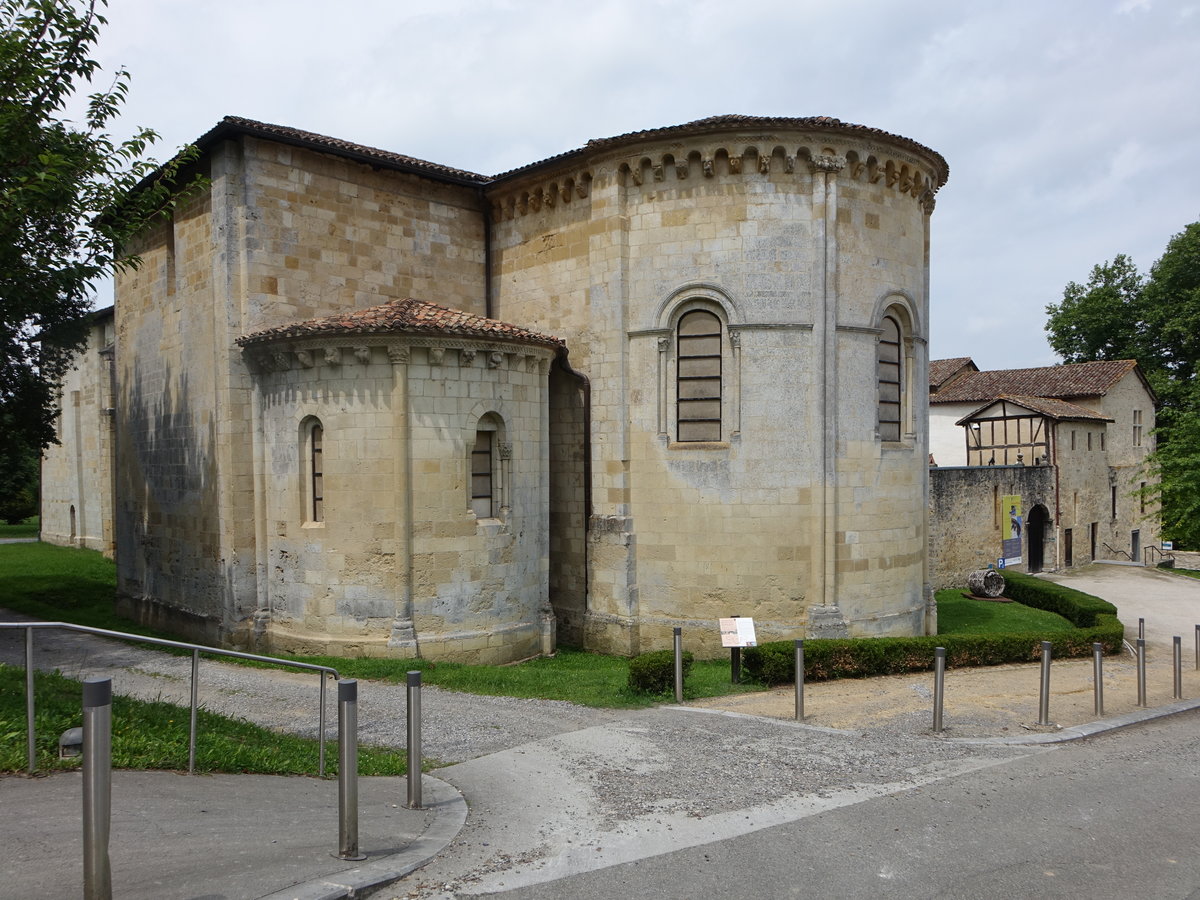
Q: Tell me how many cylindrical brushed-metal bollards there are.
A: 12